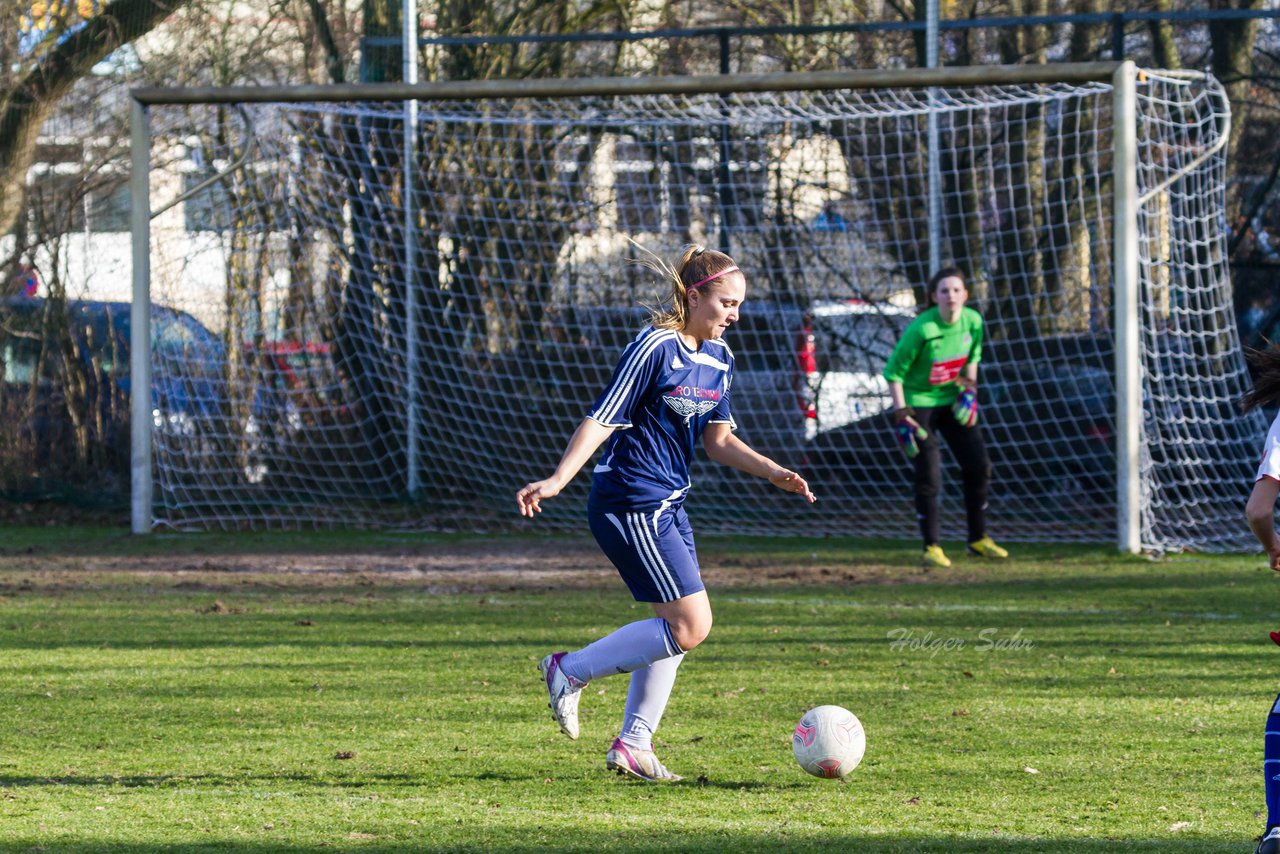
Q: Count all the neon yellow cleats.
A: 2